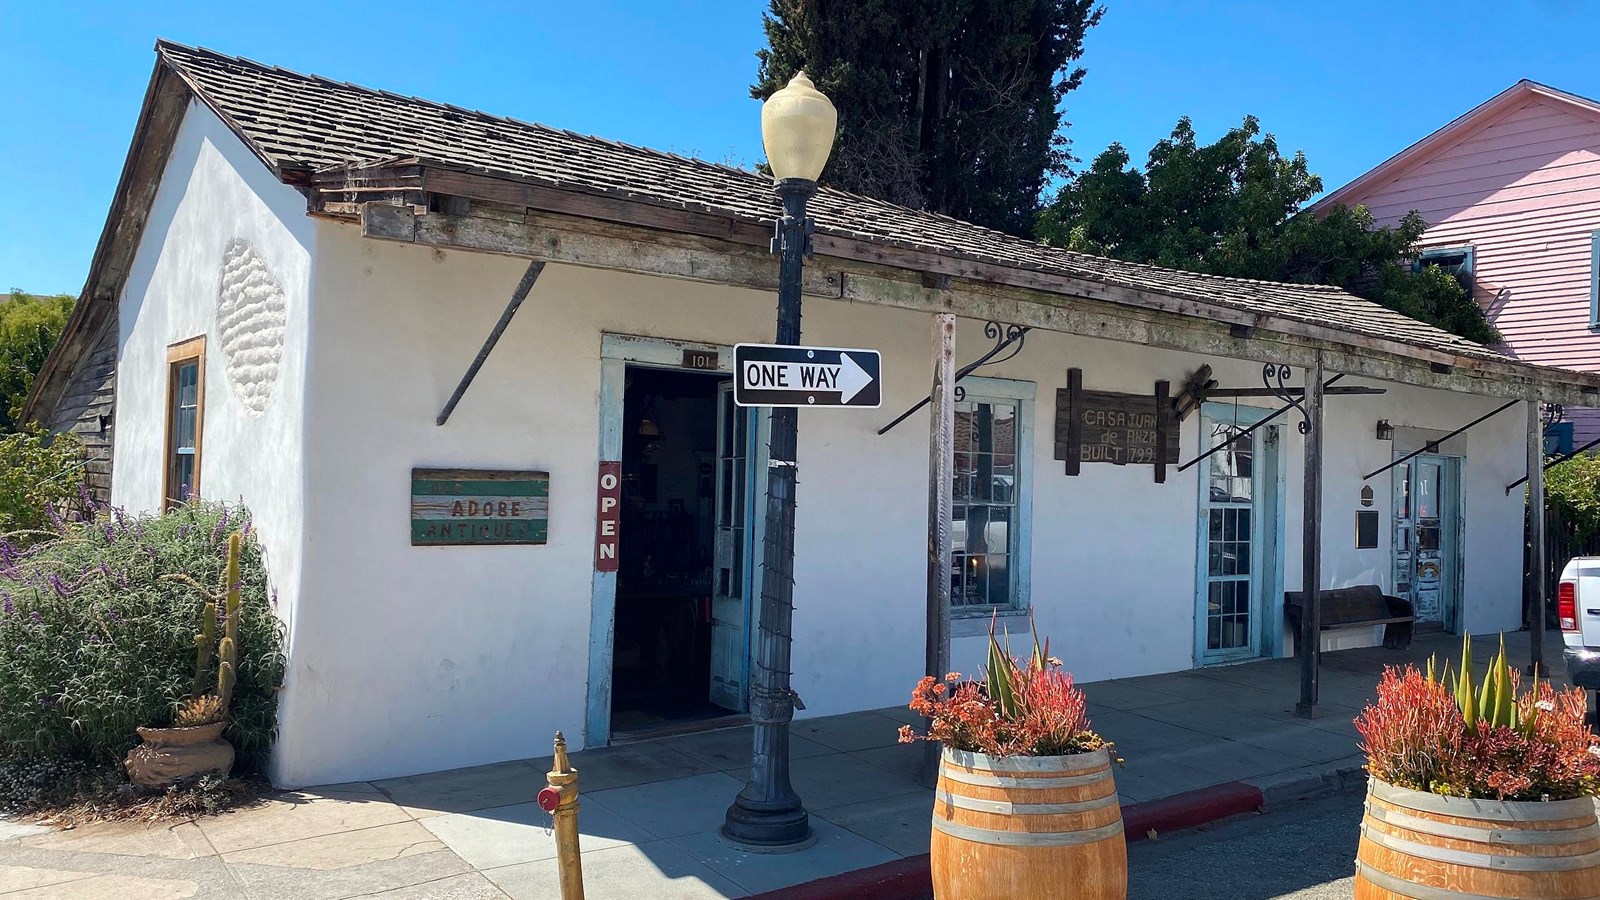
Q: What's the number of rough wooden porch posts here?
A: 3